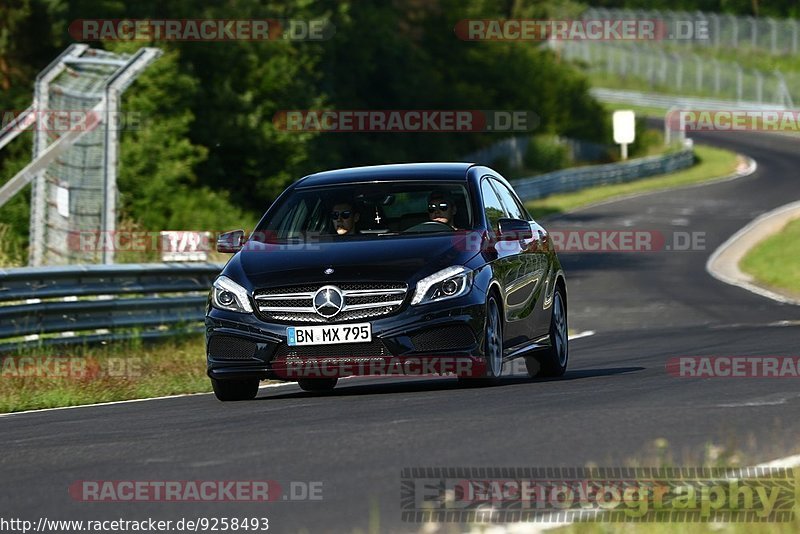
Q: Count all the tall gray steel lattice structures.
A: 1